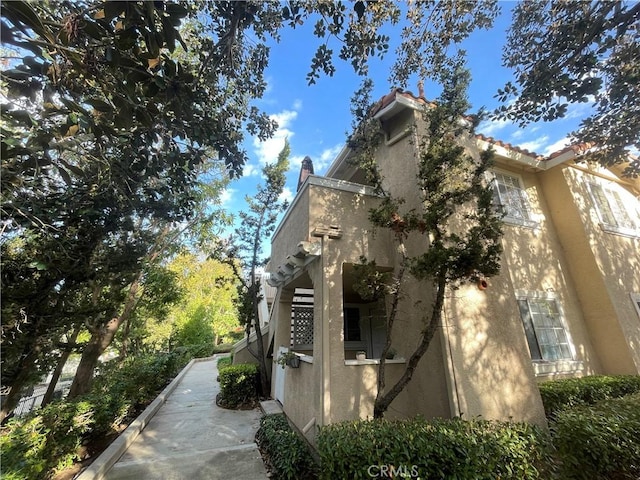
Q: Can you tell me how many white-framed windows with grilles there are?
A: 3